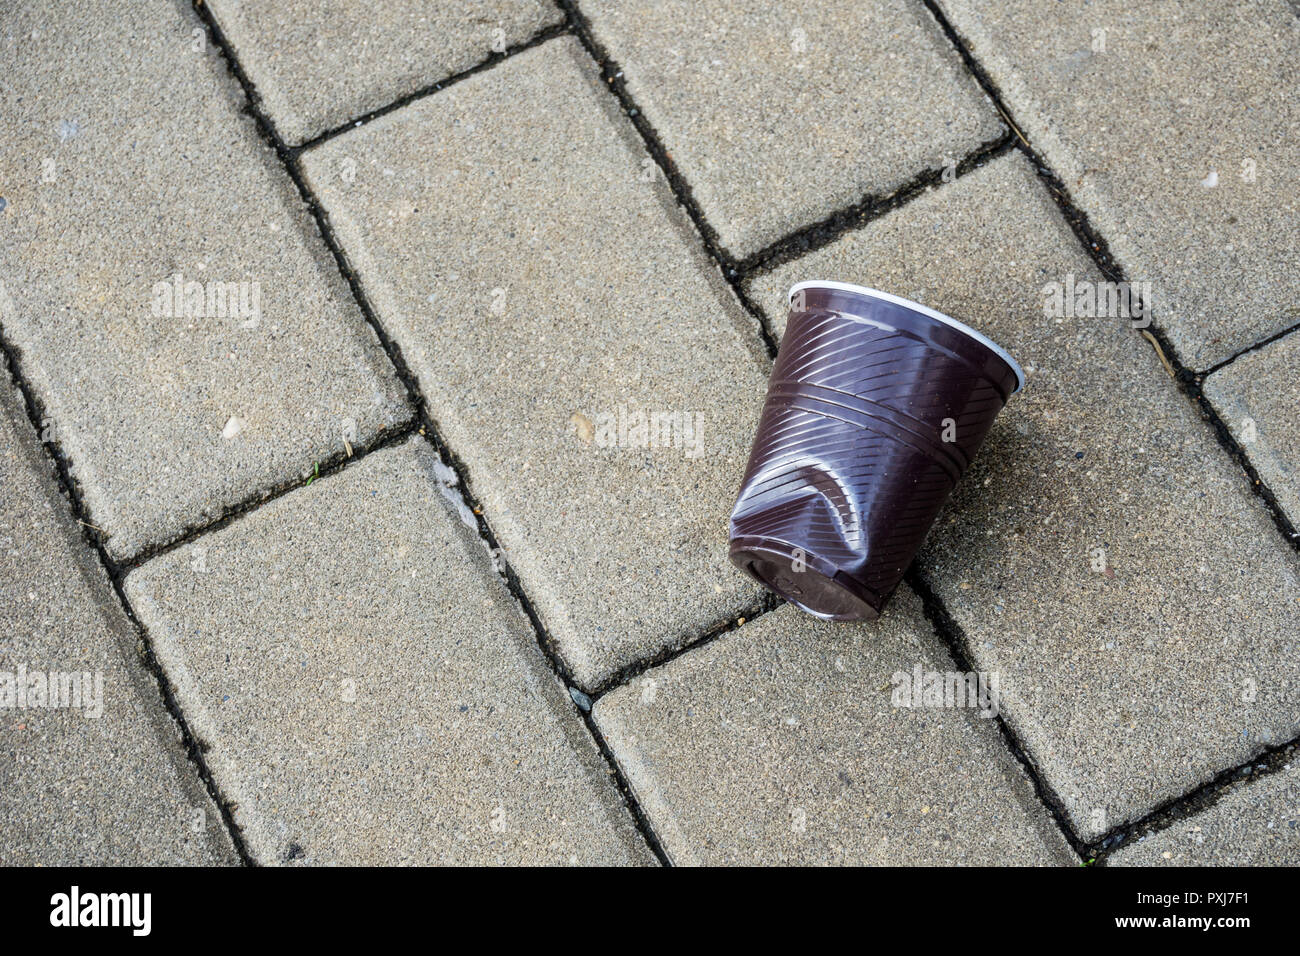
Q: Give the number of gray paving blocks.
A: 11